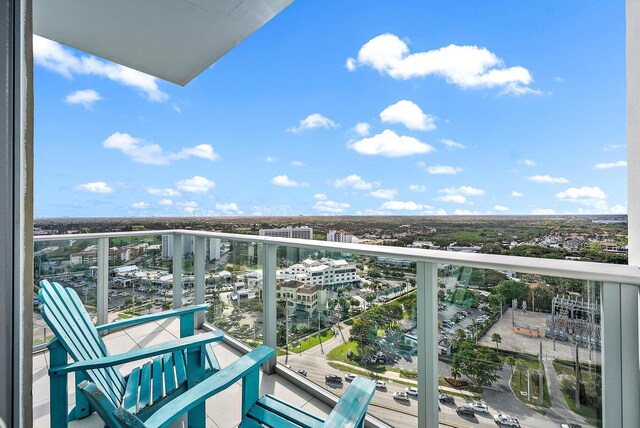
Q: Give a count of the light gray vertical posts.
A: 6